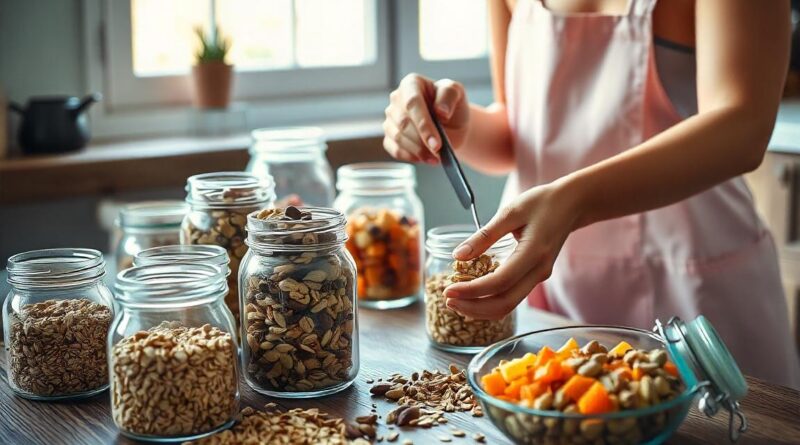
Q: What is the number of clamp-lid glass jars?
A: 1